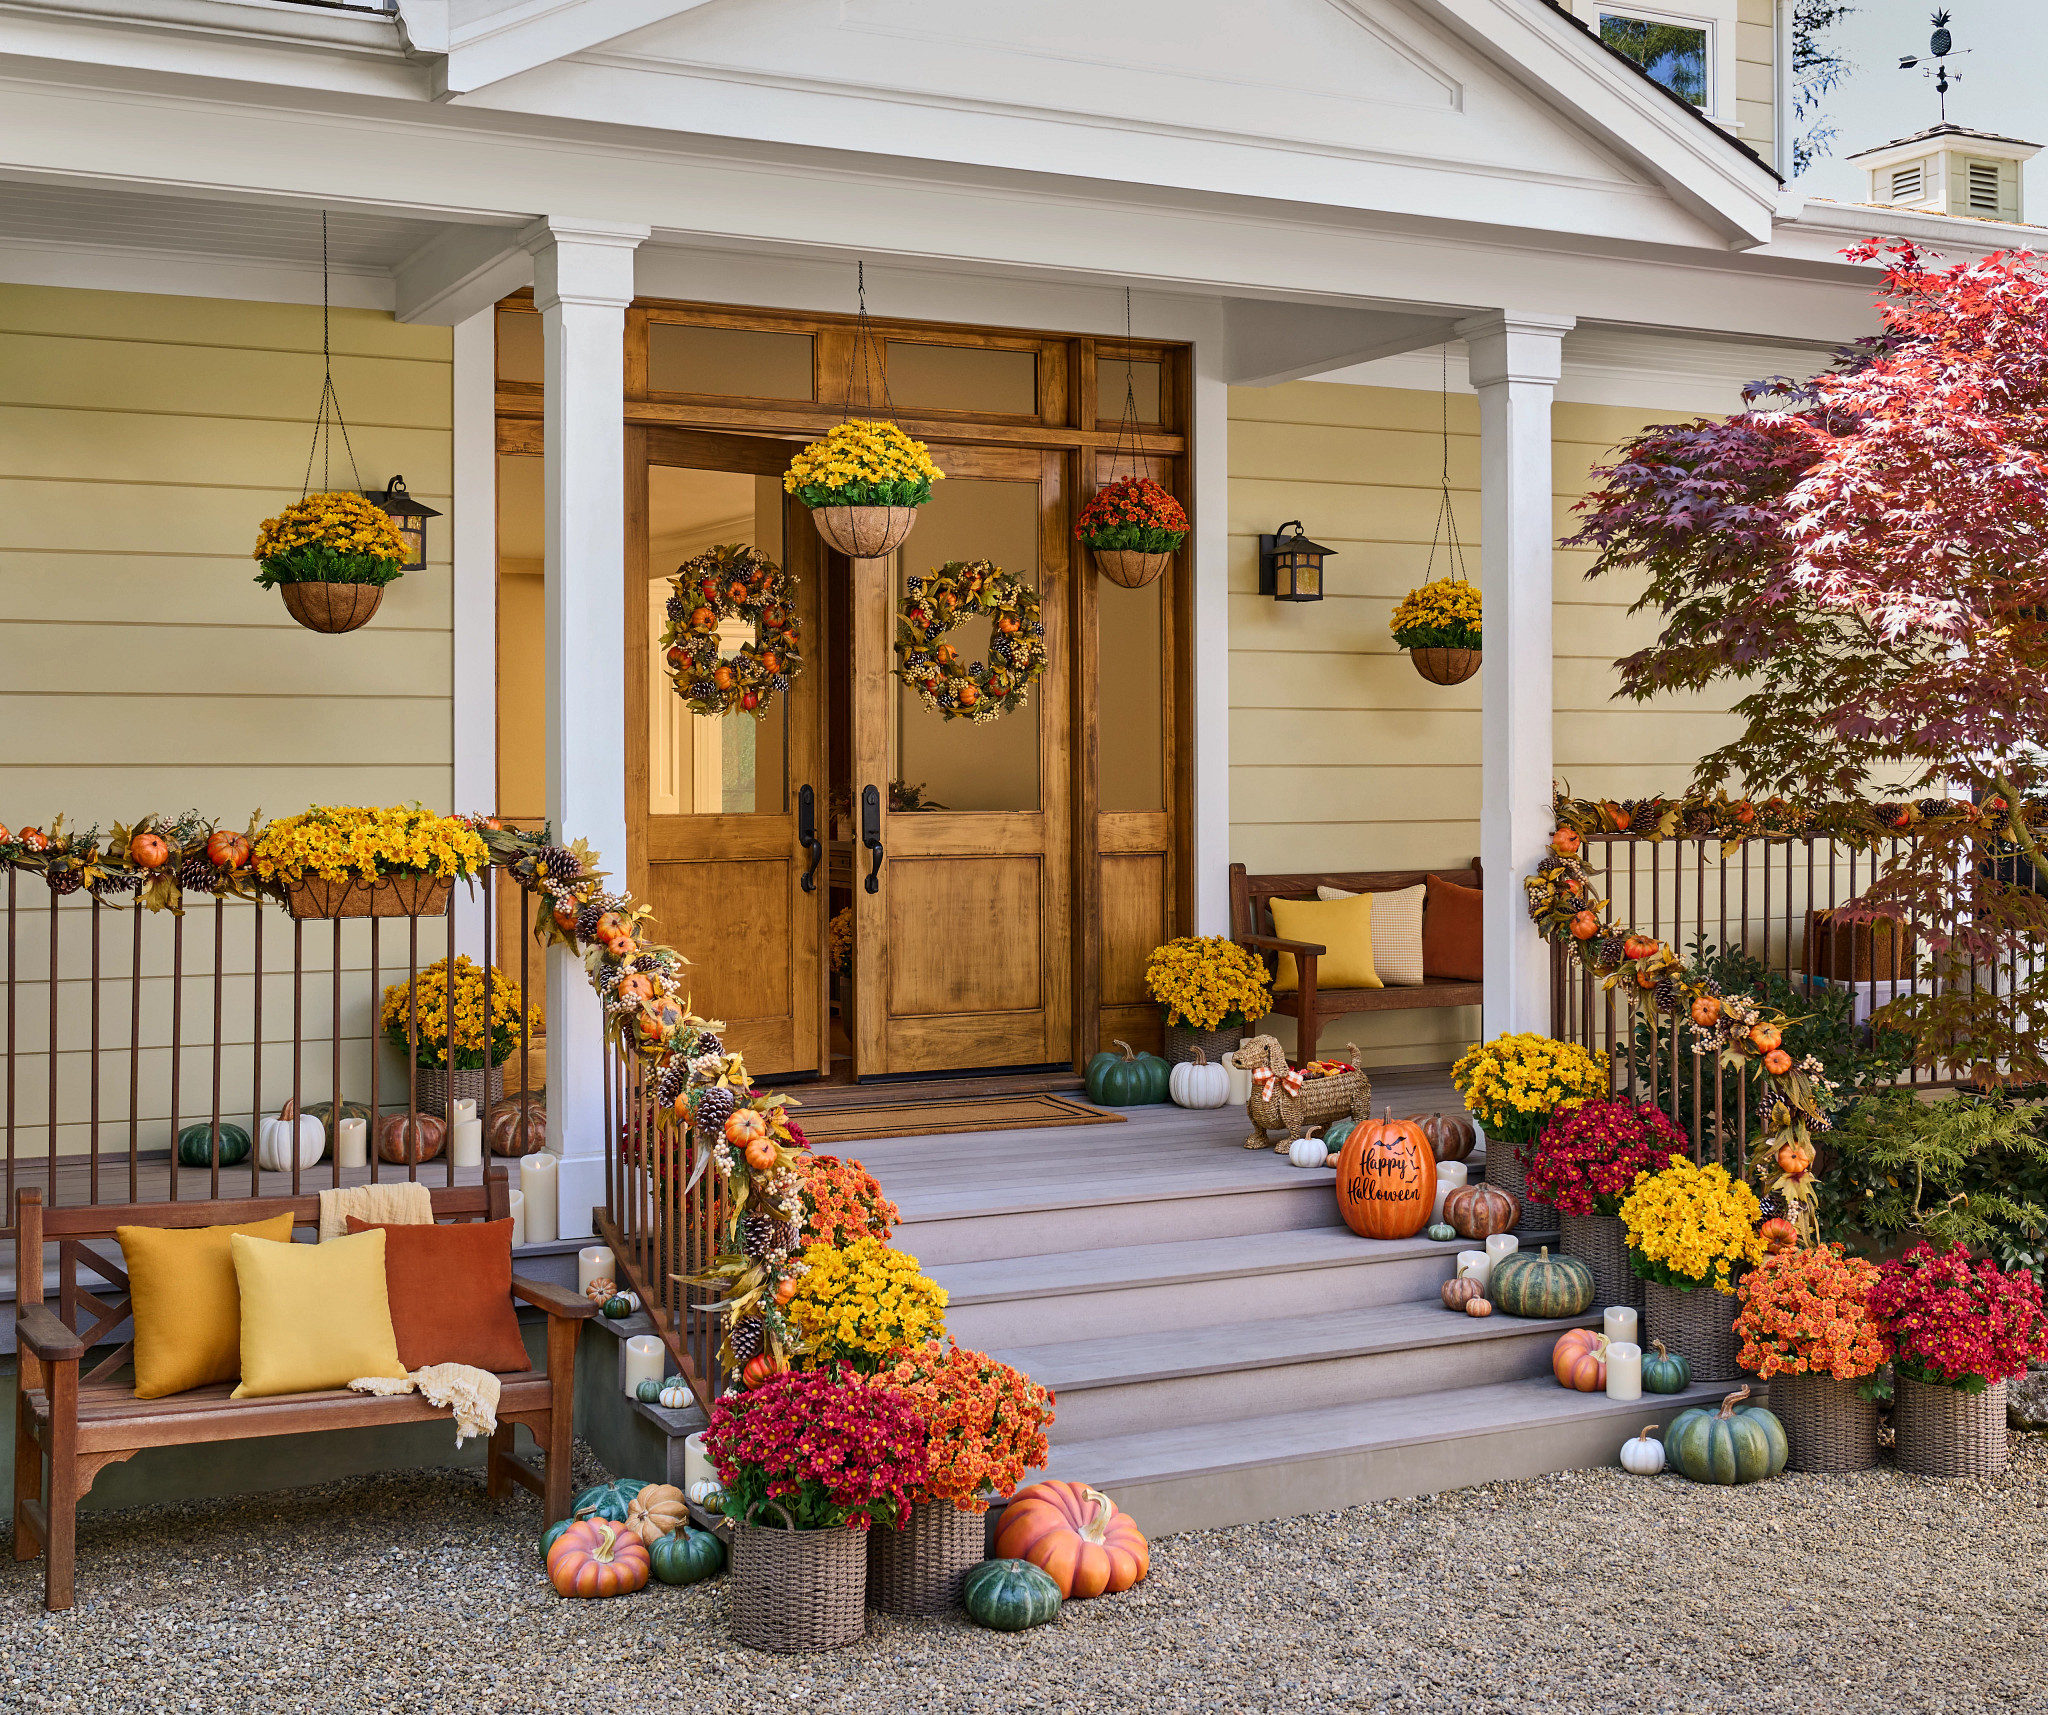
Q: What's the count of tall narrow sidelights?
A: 2